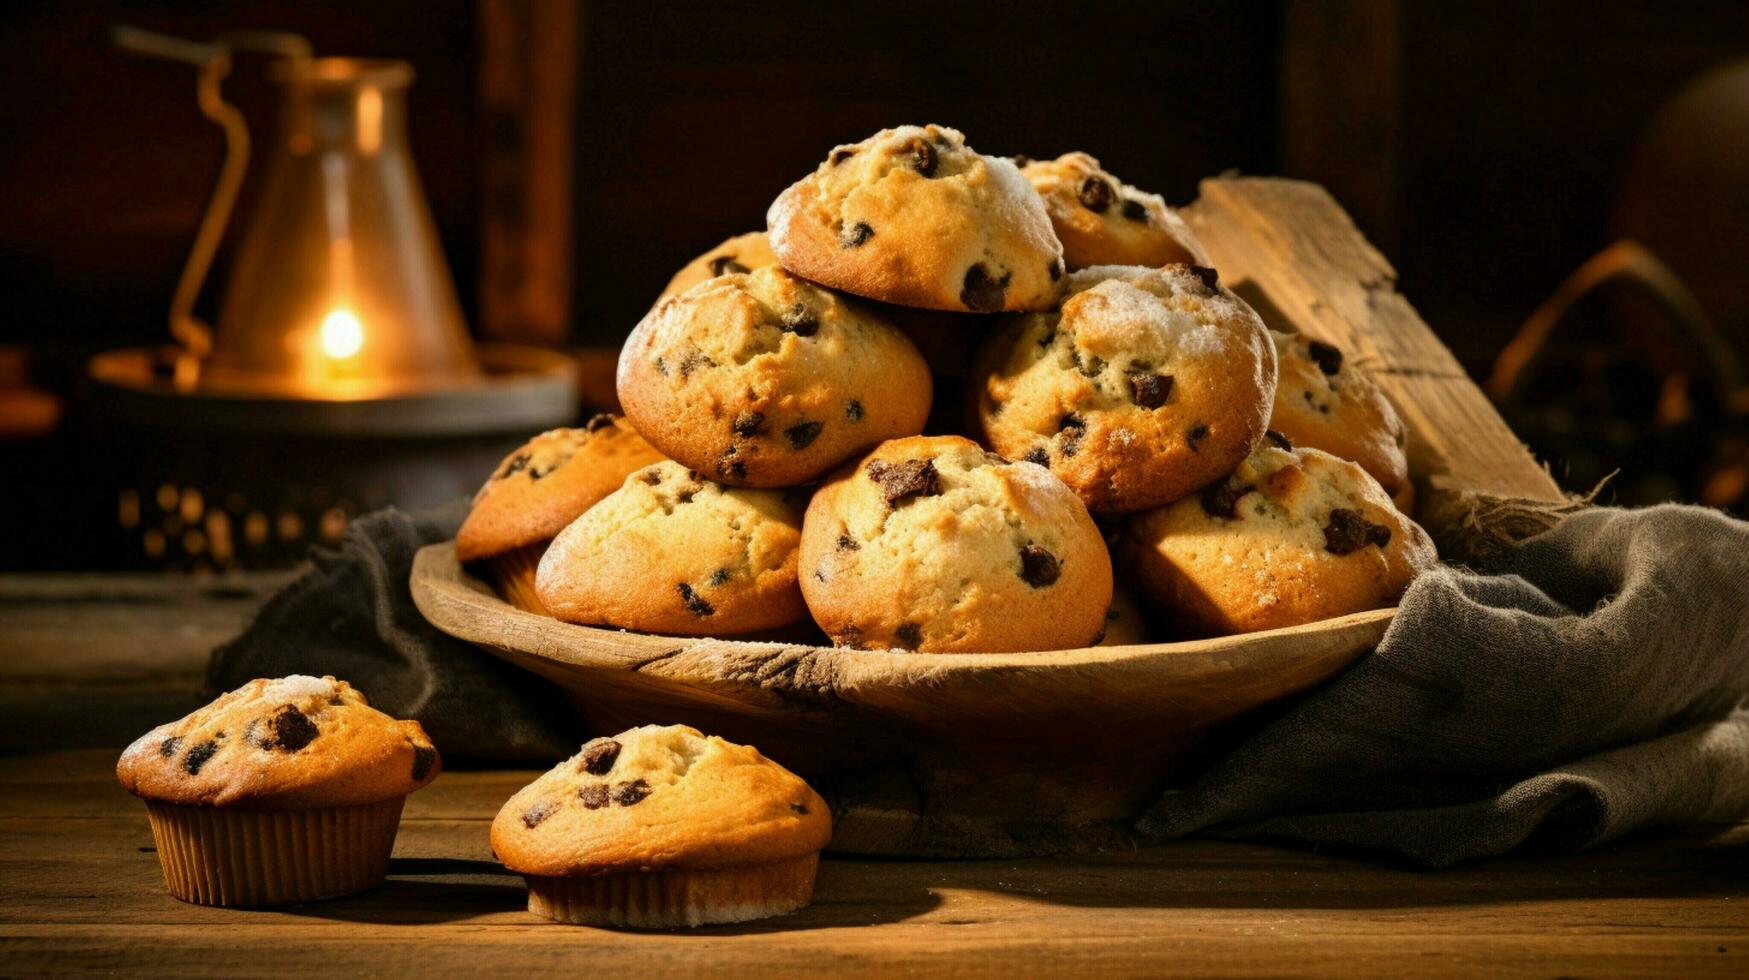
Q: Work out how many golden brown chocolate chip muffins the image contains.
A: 12